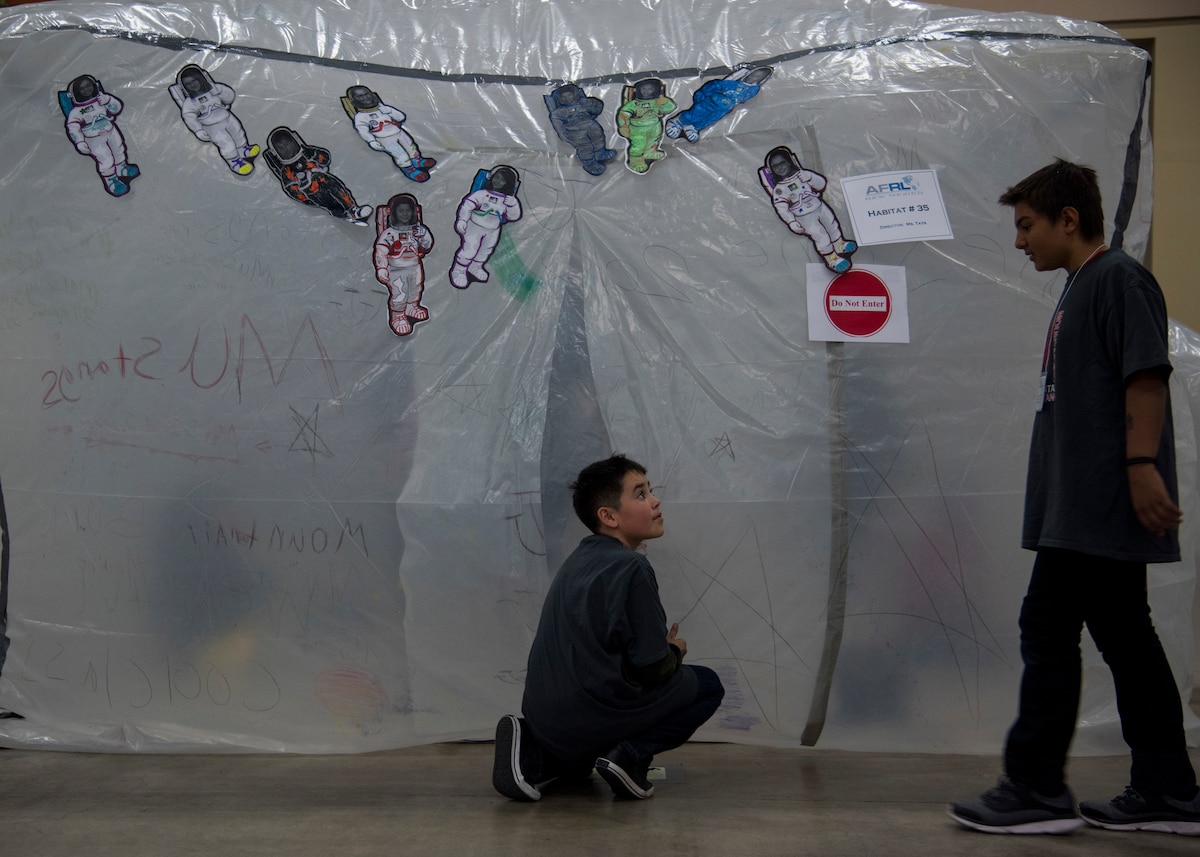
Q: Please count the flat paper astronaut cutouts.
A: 10